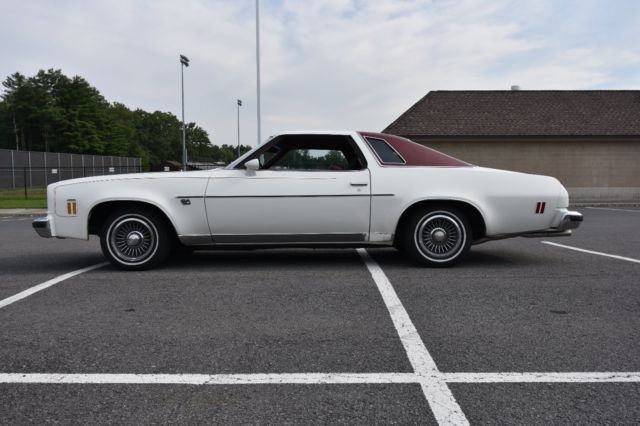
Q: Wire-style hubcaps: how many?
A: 2